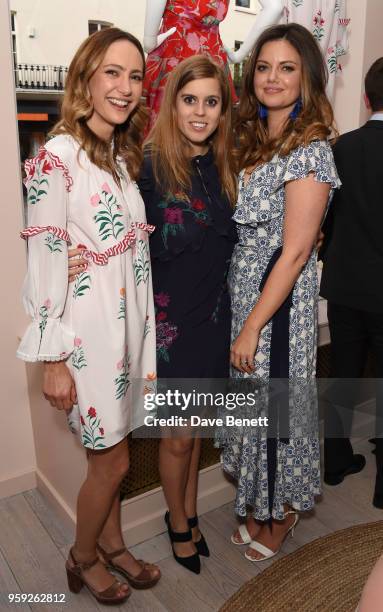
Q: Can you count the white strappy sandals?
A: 2